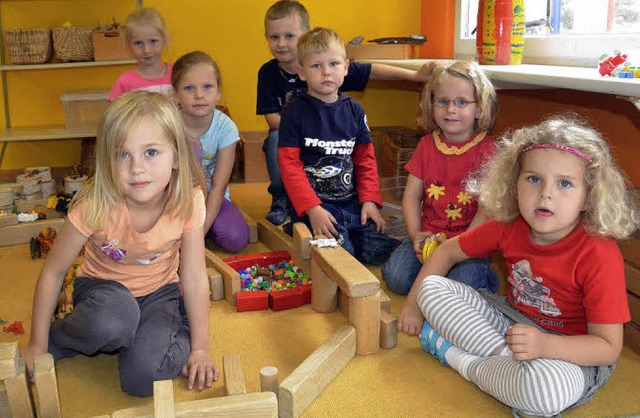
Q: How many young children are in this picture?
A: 7